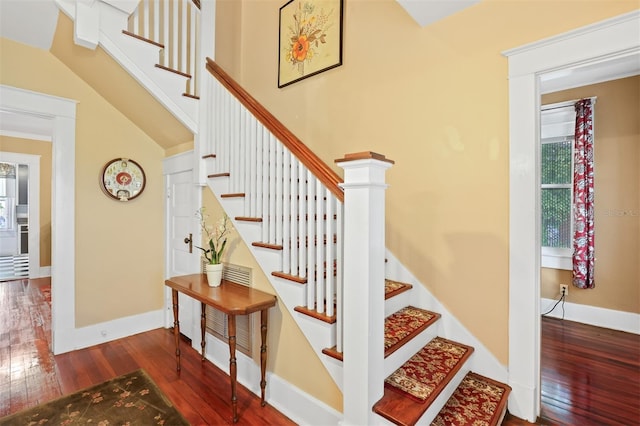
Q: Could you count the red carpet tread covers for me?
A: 4